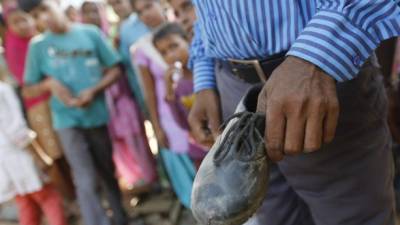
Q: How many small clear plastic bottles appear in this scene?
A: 1